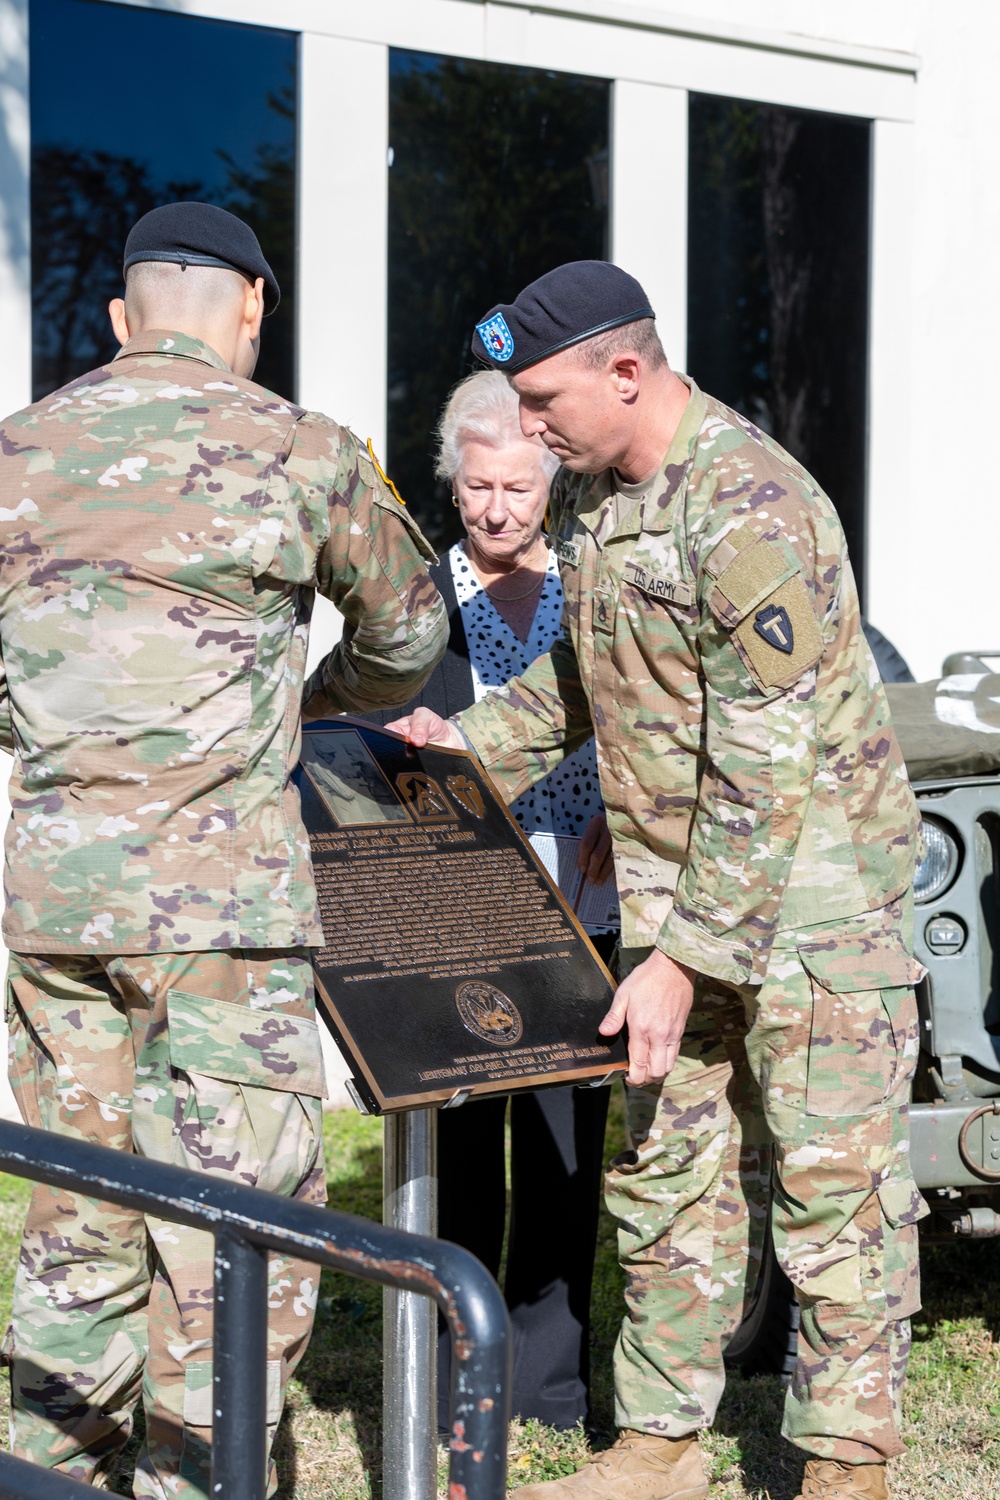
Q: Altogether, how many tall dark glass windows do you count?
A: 3